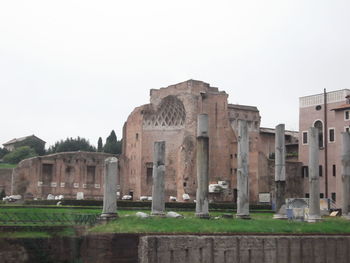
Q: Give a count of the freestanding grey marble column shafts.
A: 7